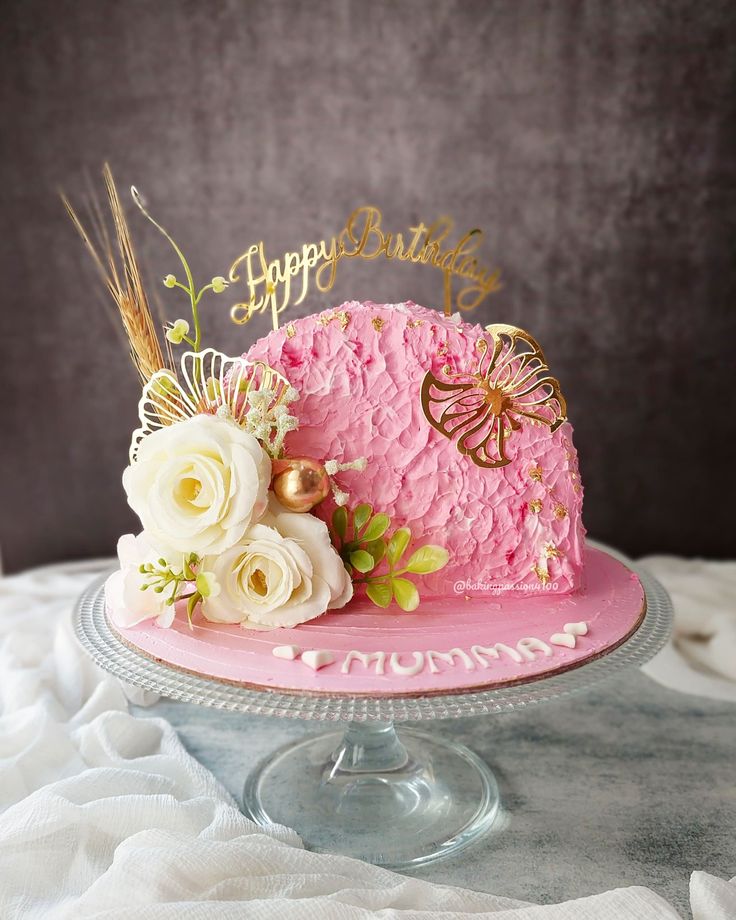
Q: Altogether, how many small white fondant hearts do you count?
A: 4